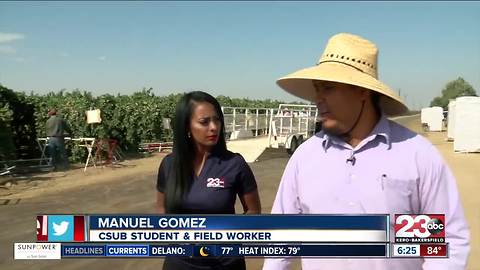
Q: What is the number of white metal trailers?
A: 1